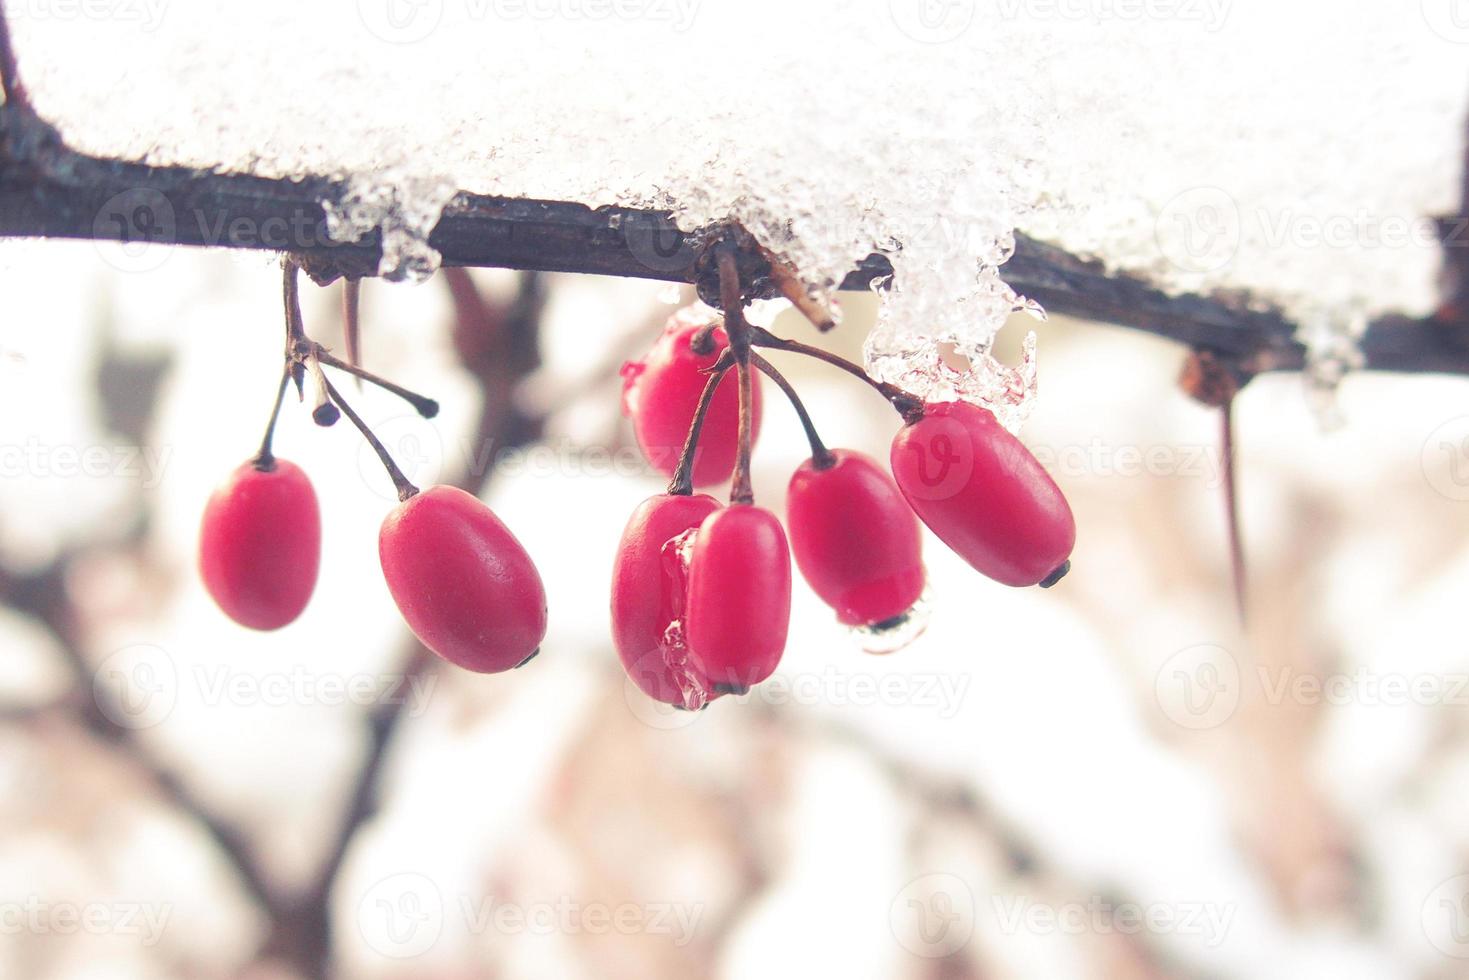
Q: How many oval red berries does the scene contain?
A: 7